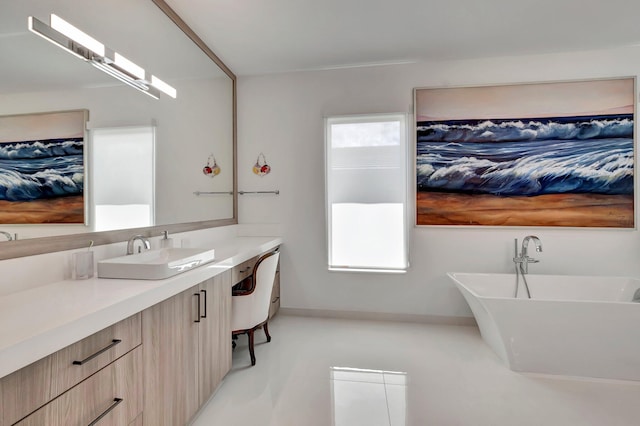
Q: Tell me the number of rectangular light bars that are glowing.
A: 3